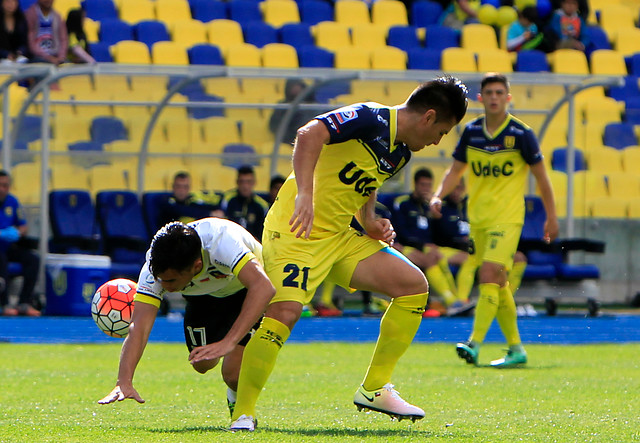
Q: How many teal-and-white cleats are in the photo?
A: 2